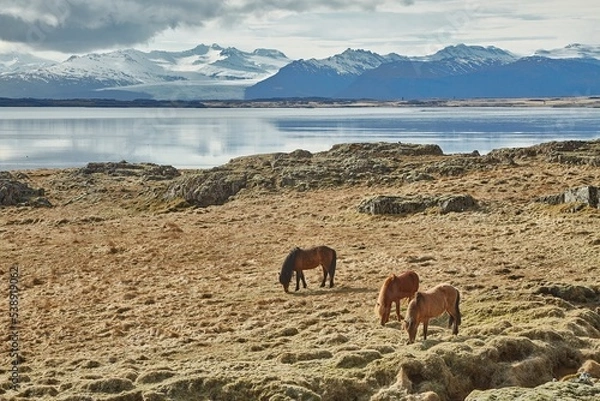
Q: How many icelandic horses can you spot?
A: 3